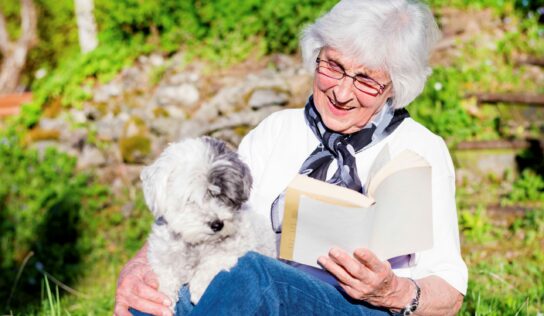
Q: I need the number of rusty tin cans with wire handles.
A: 0